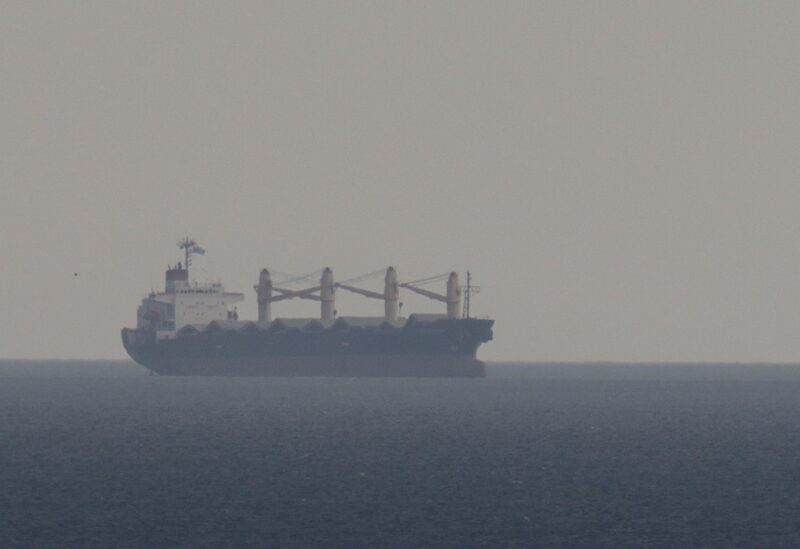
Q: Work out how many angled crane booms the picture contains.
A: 4